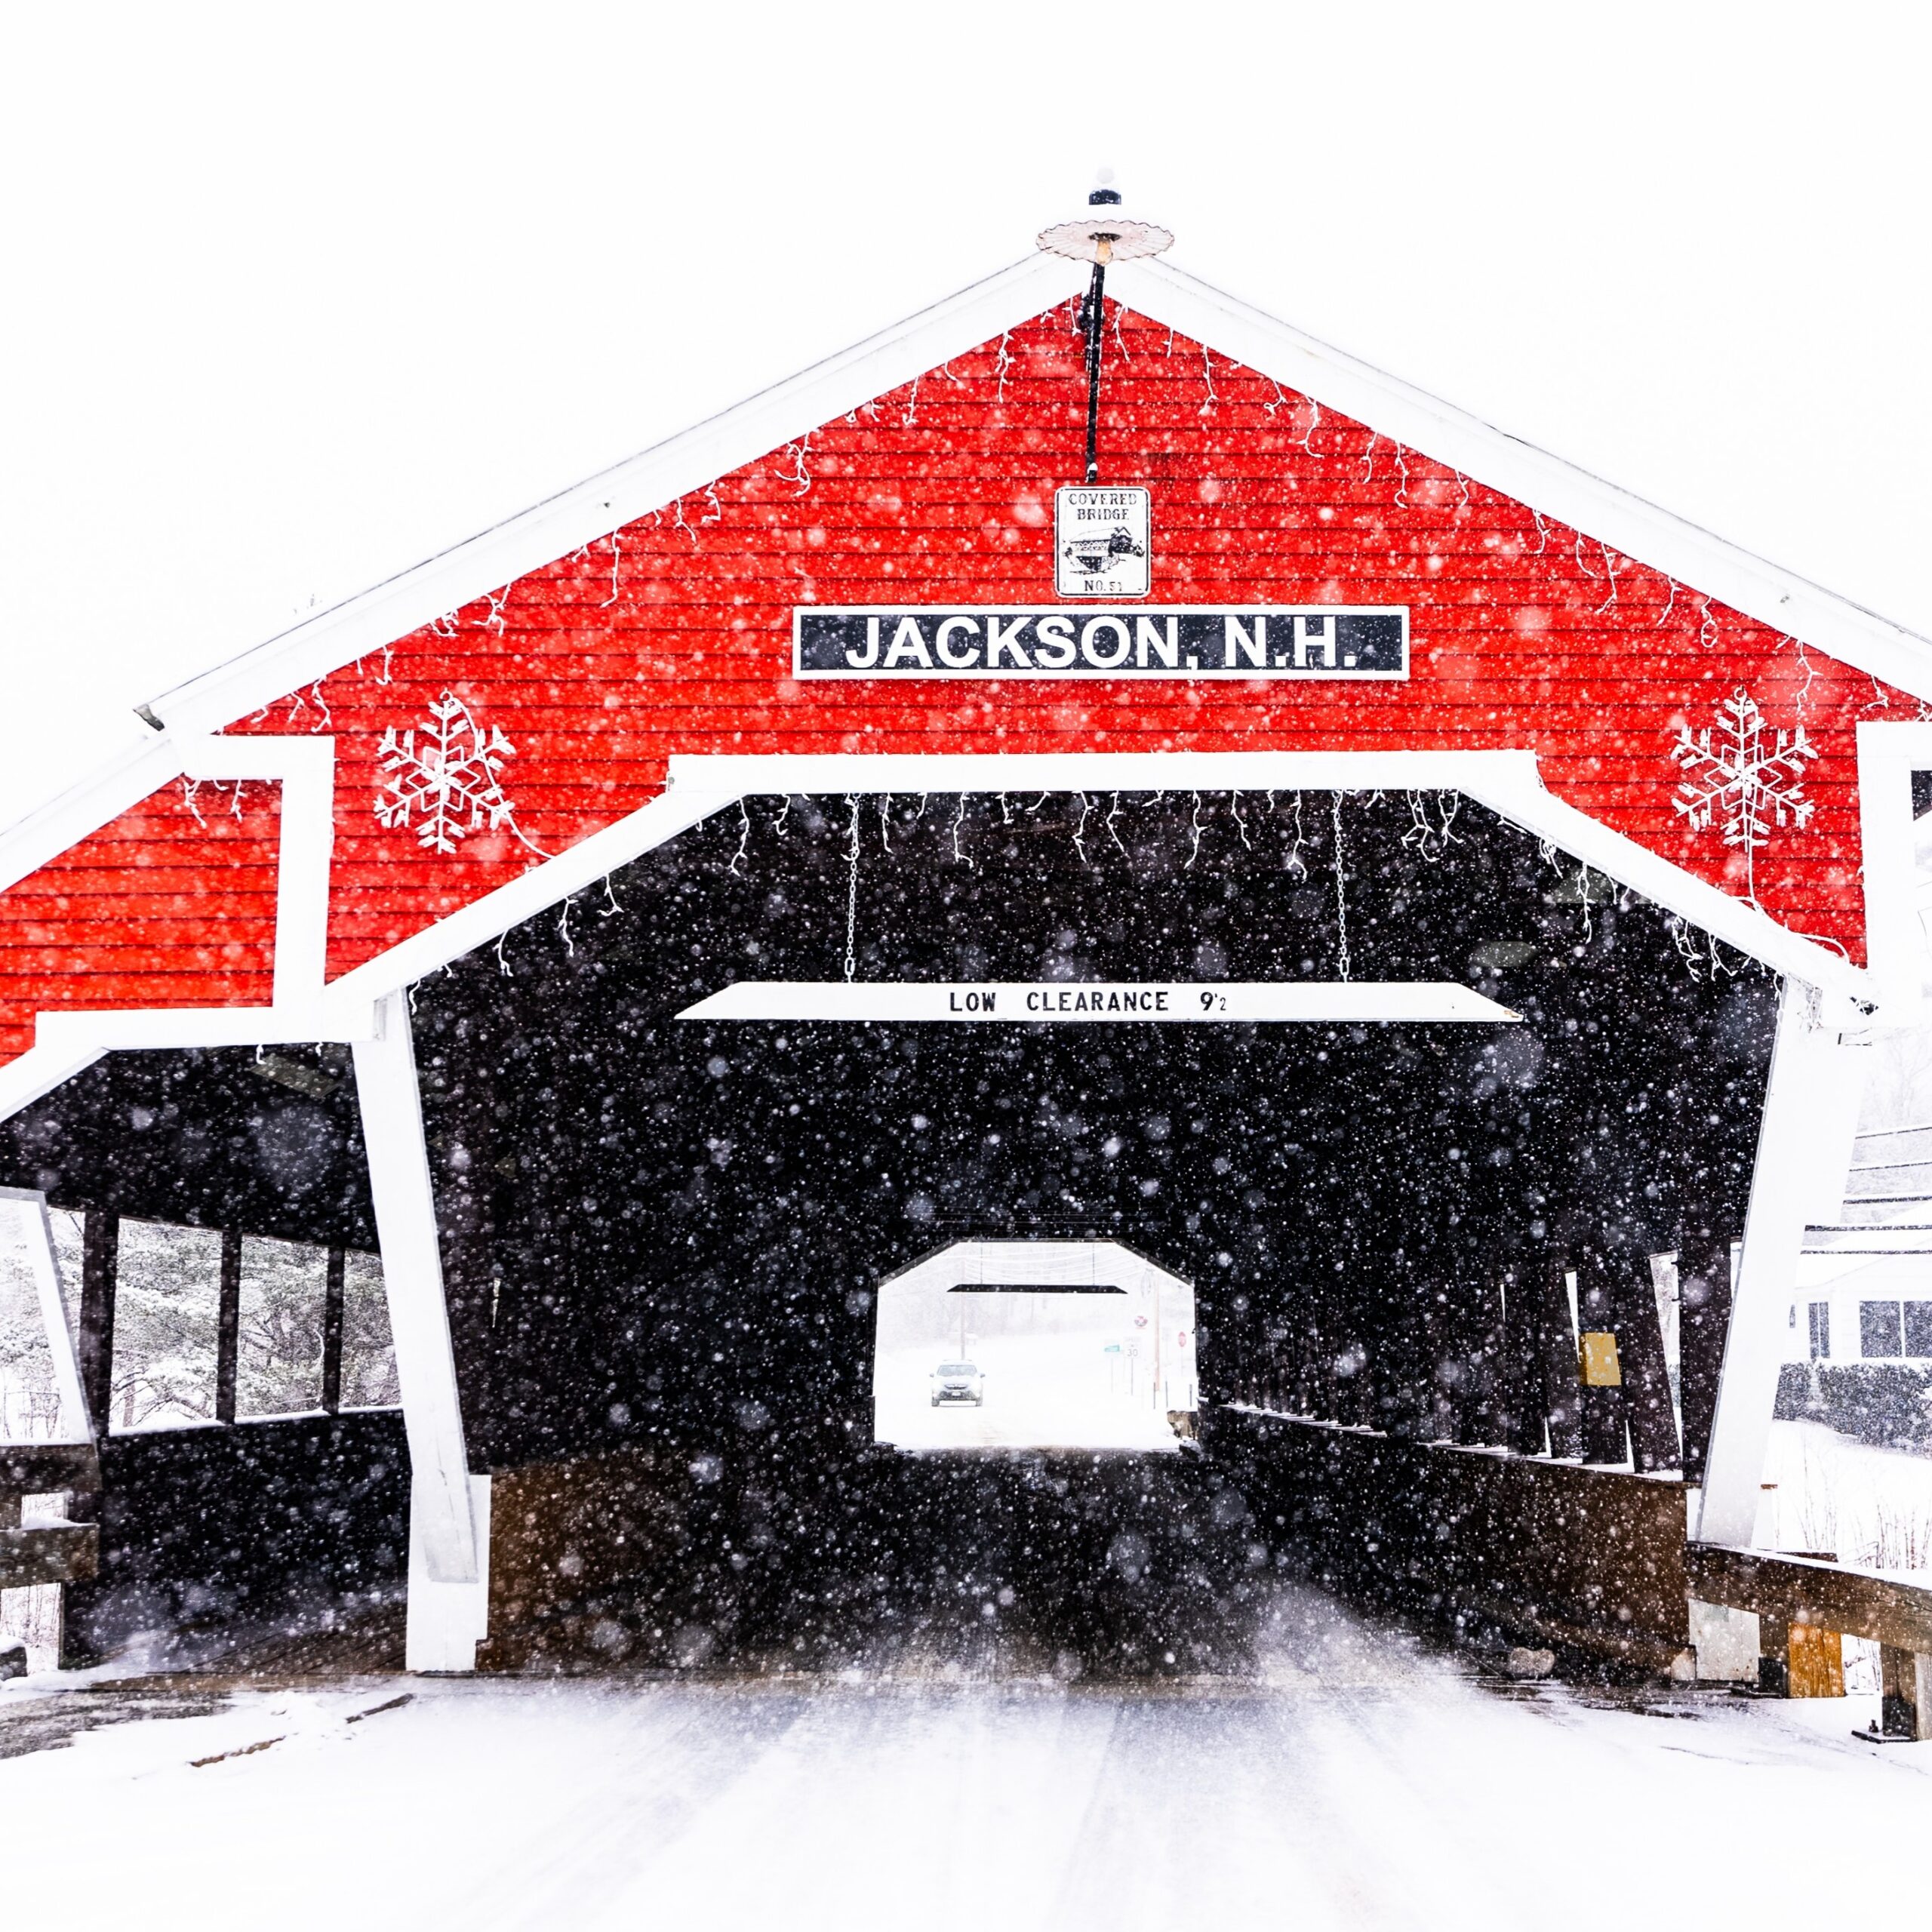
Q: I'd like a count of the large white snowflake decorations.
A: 2